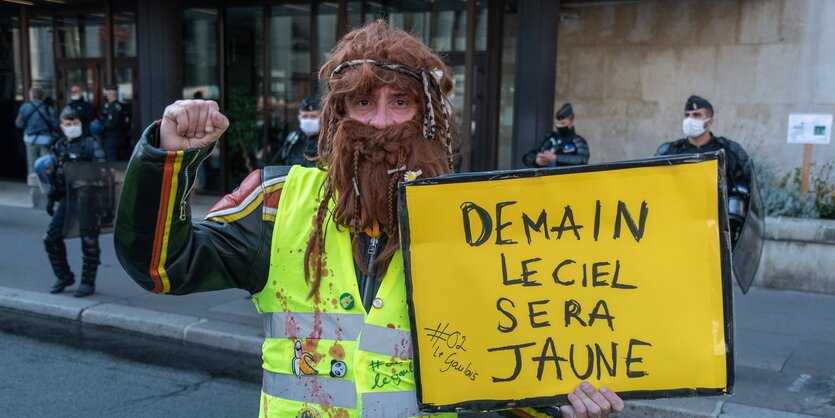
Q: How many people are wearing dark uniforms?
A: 6